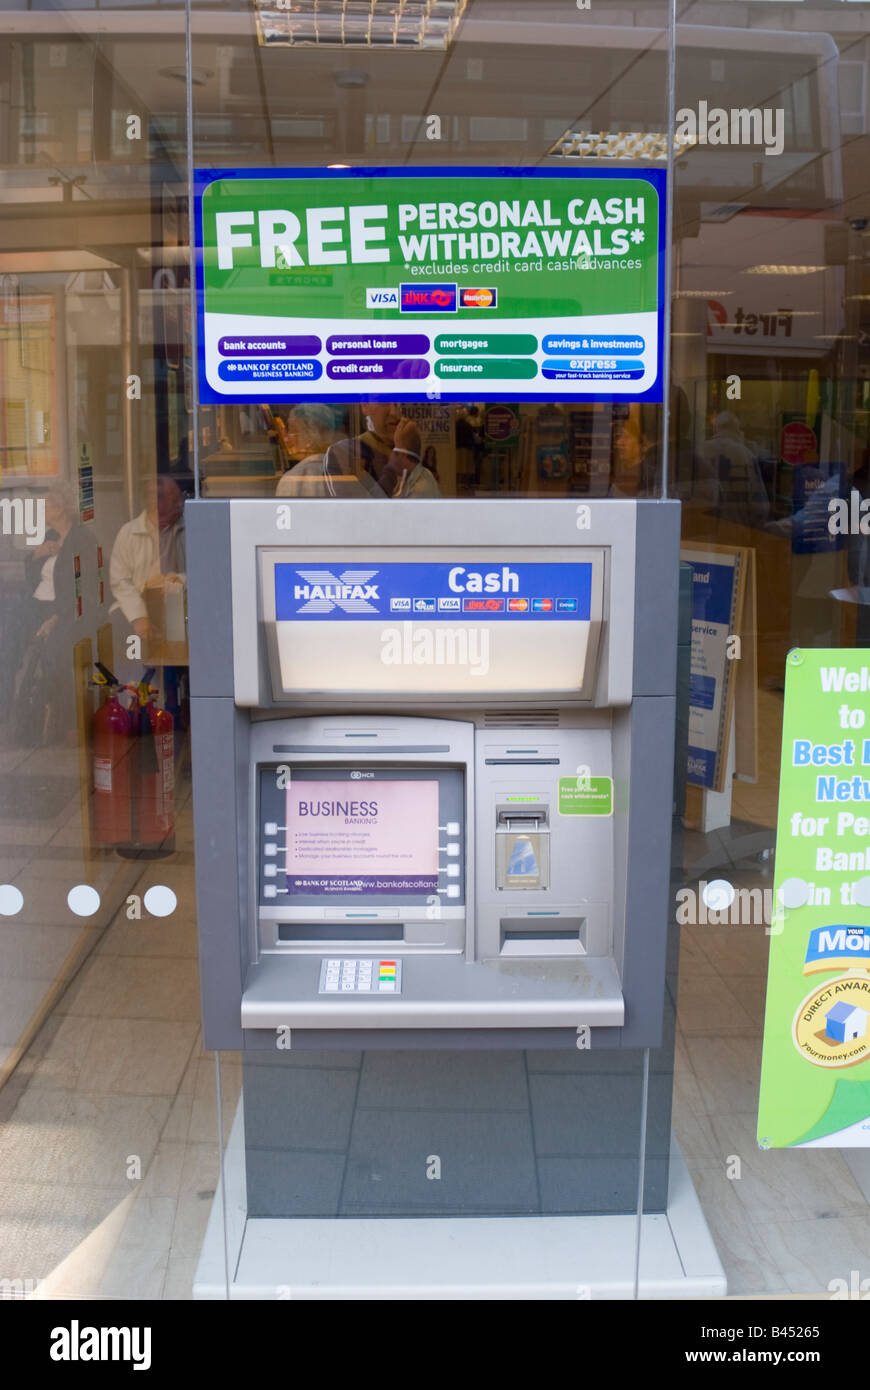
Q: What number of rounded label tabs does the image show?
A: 8